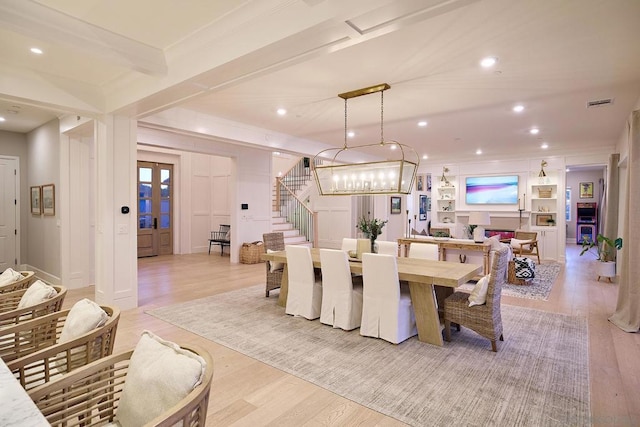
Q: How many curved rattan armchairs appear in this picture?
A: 4